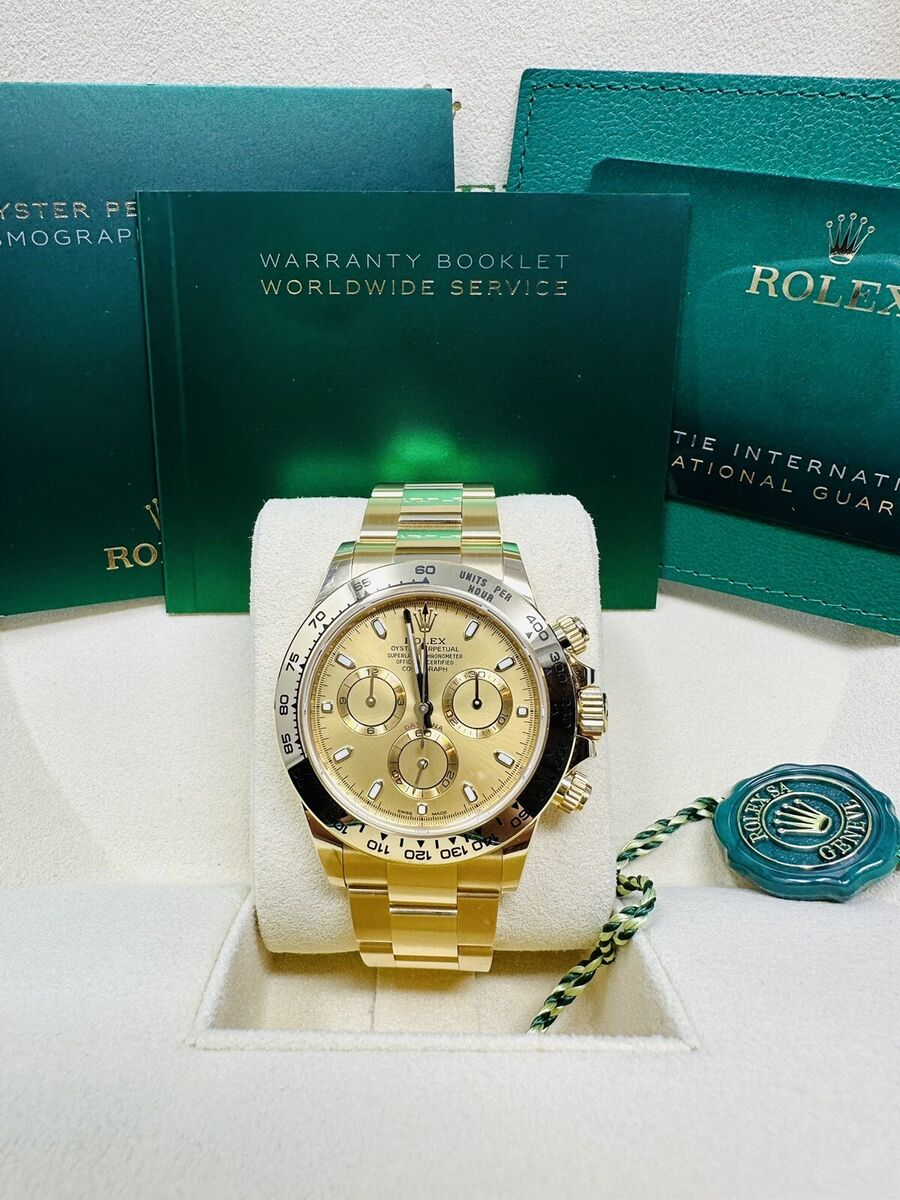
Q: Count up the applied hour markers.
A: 11